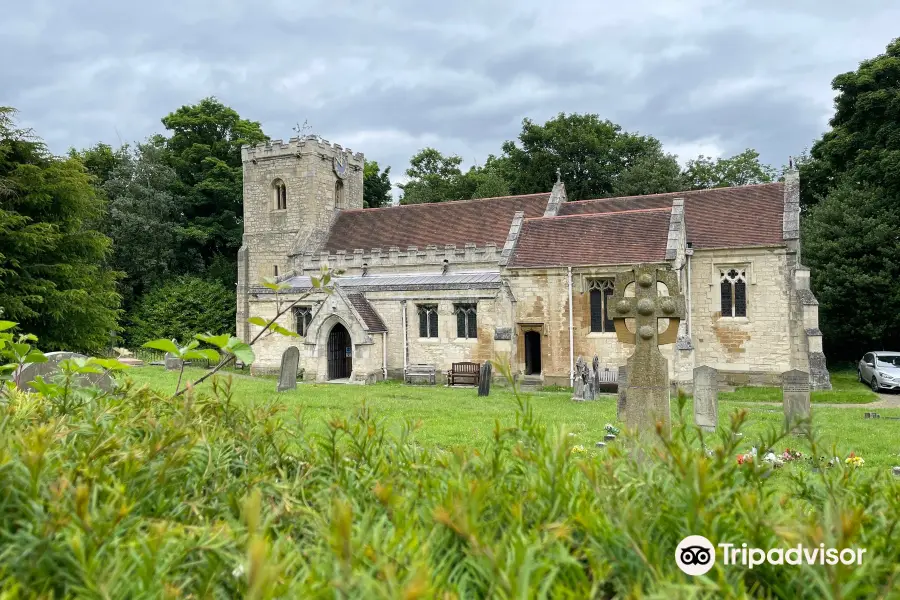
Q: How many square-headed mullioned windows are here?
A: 5